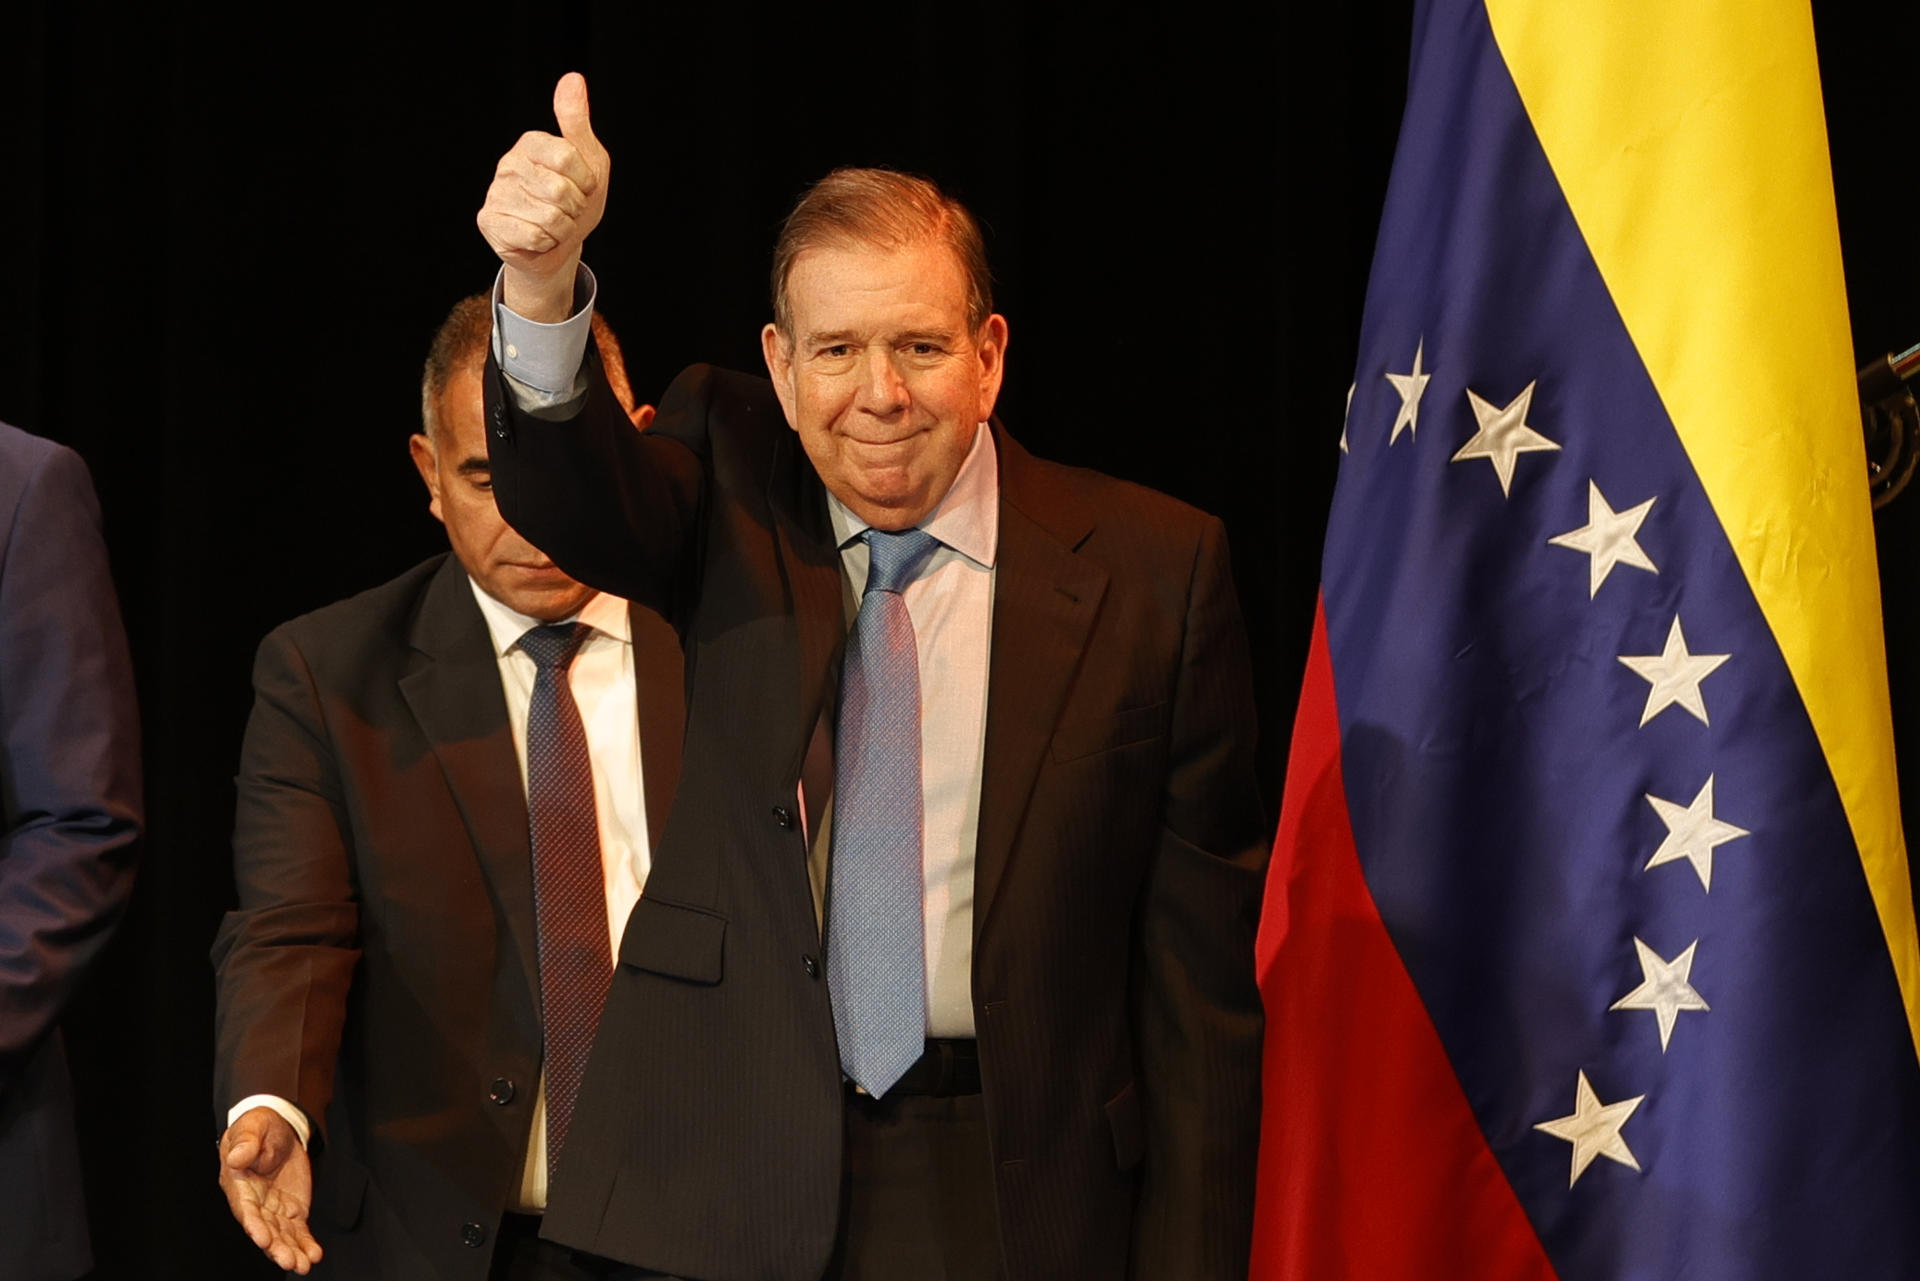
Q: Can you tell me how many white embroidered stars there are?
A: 8